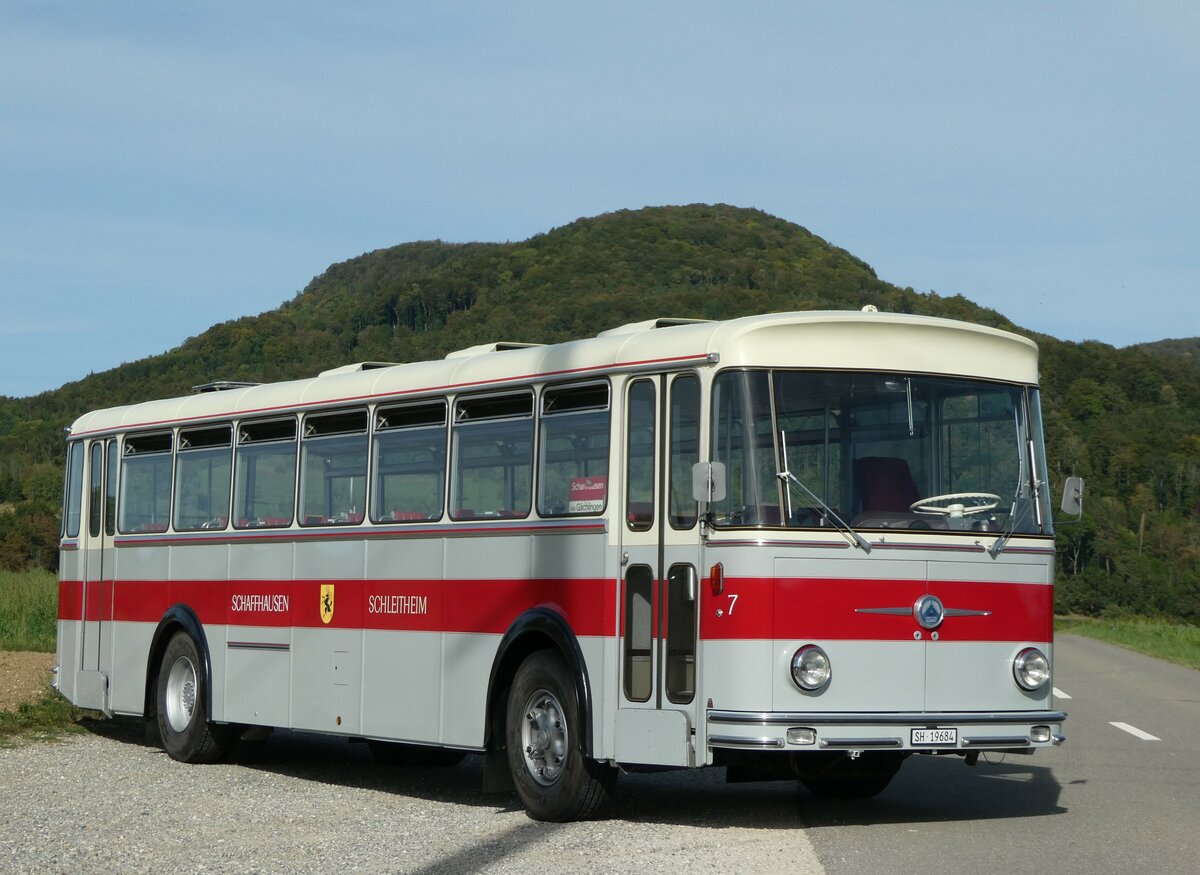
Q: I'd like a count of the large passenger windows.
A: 7